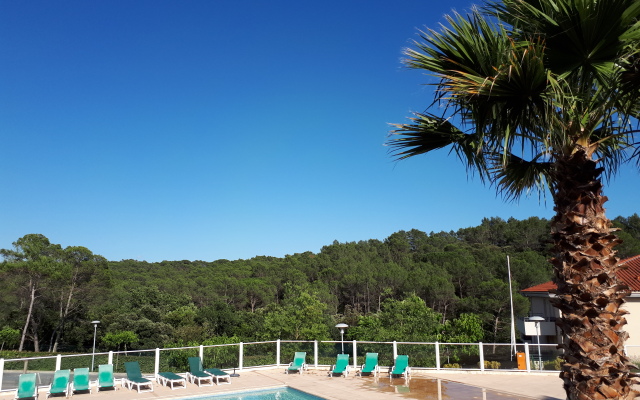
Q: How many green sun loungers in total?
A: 12